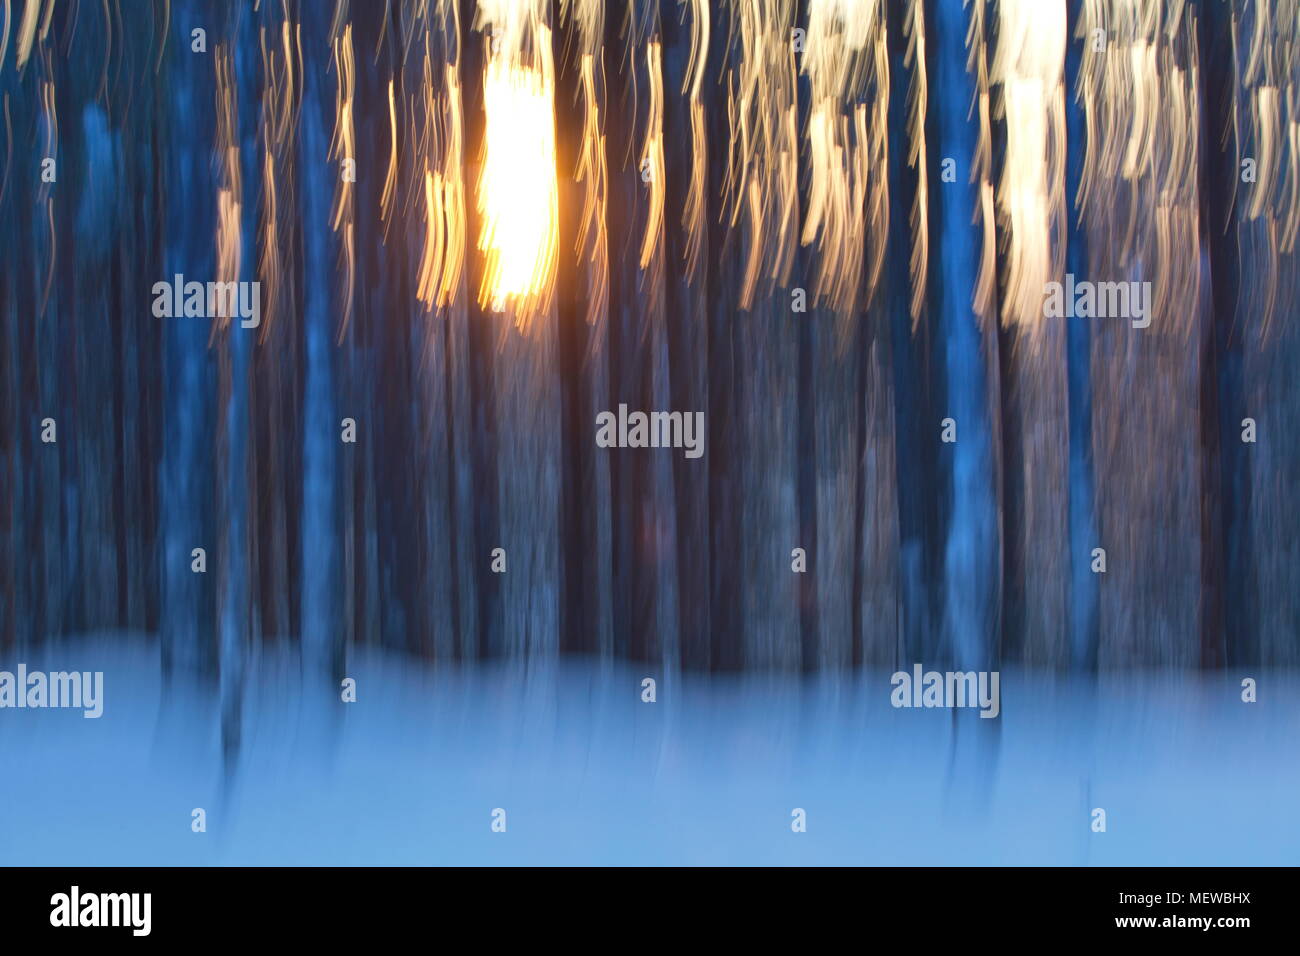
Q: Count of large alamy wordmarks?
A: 6